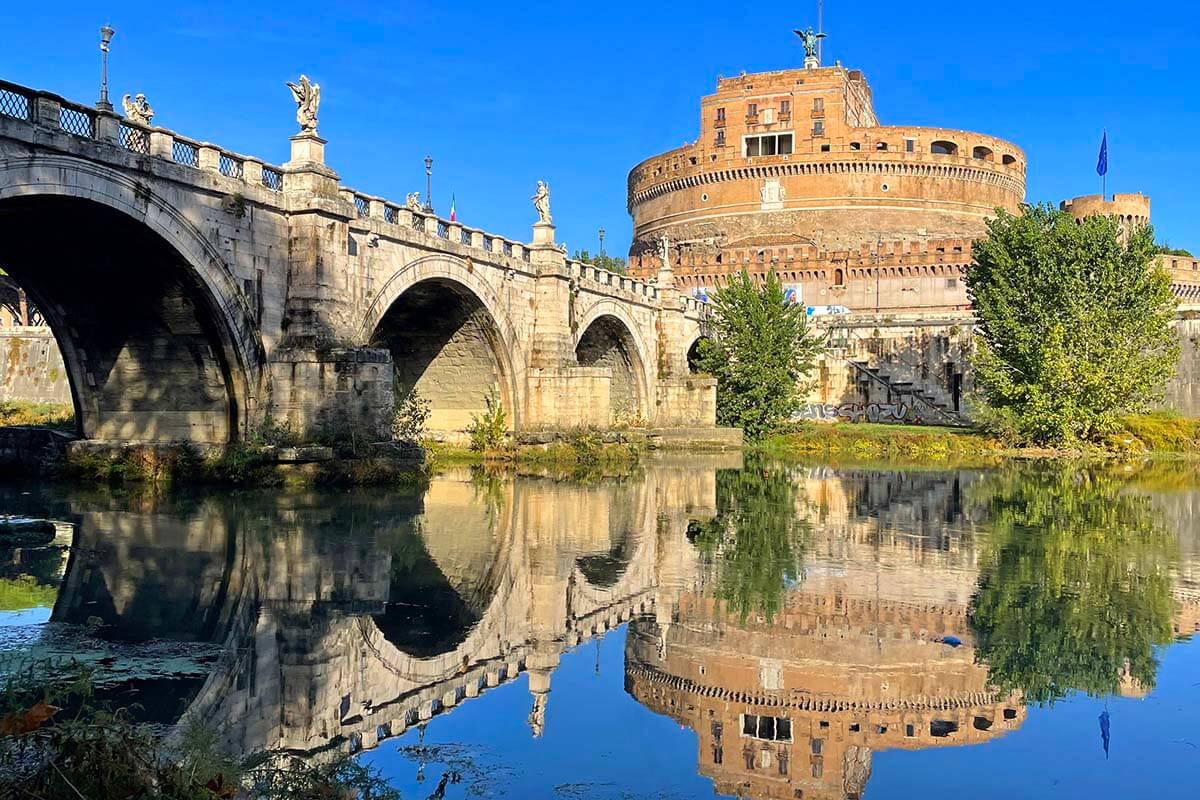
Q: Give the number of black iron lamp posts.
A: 3